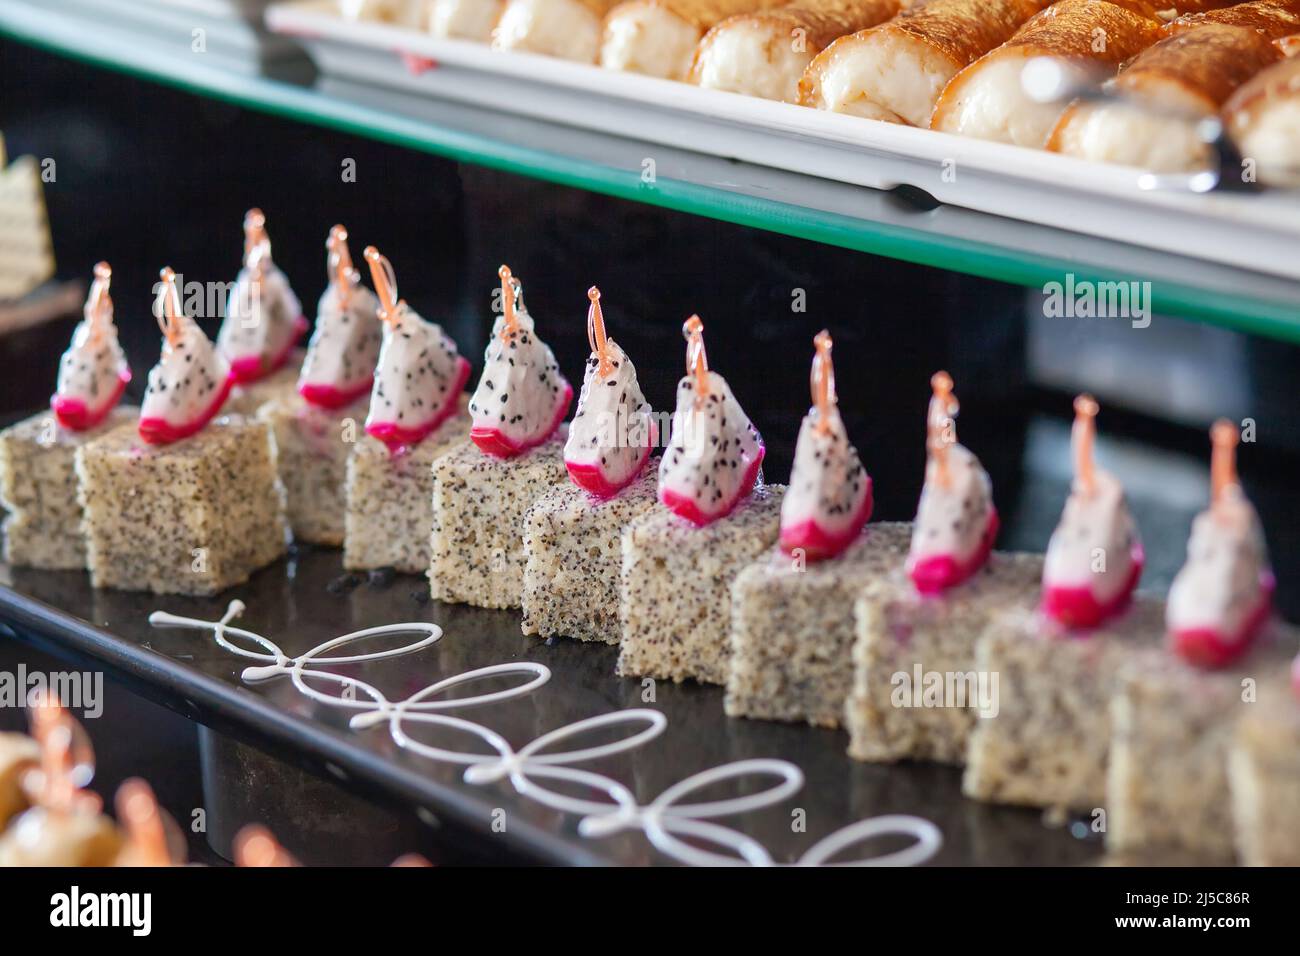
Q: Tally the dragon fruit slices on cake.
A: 12